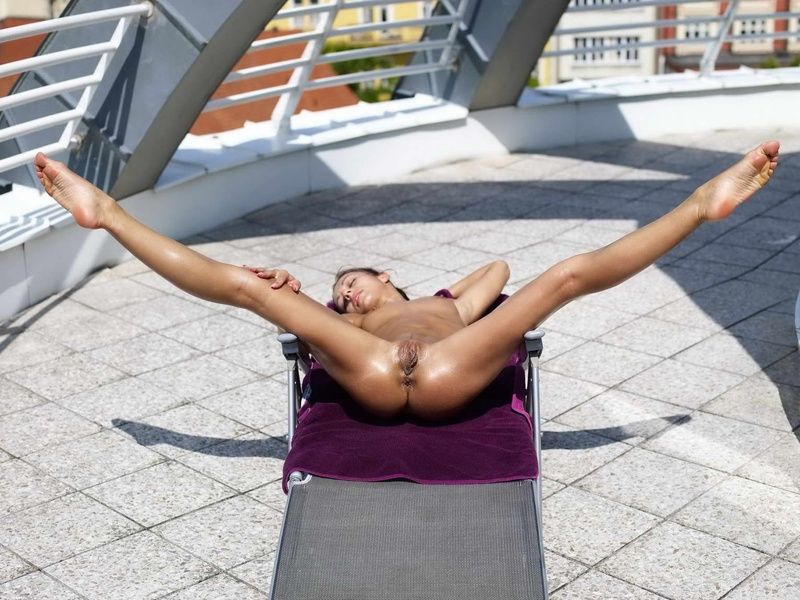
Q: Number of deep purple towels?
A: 1